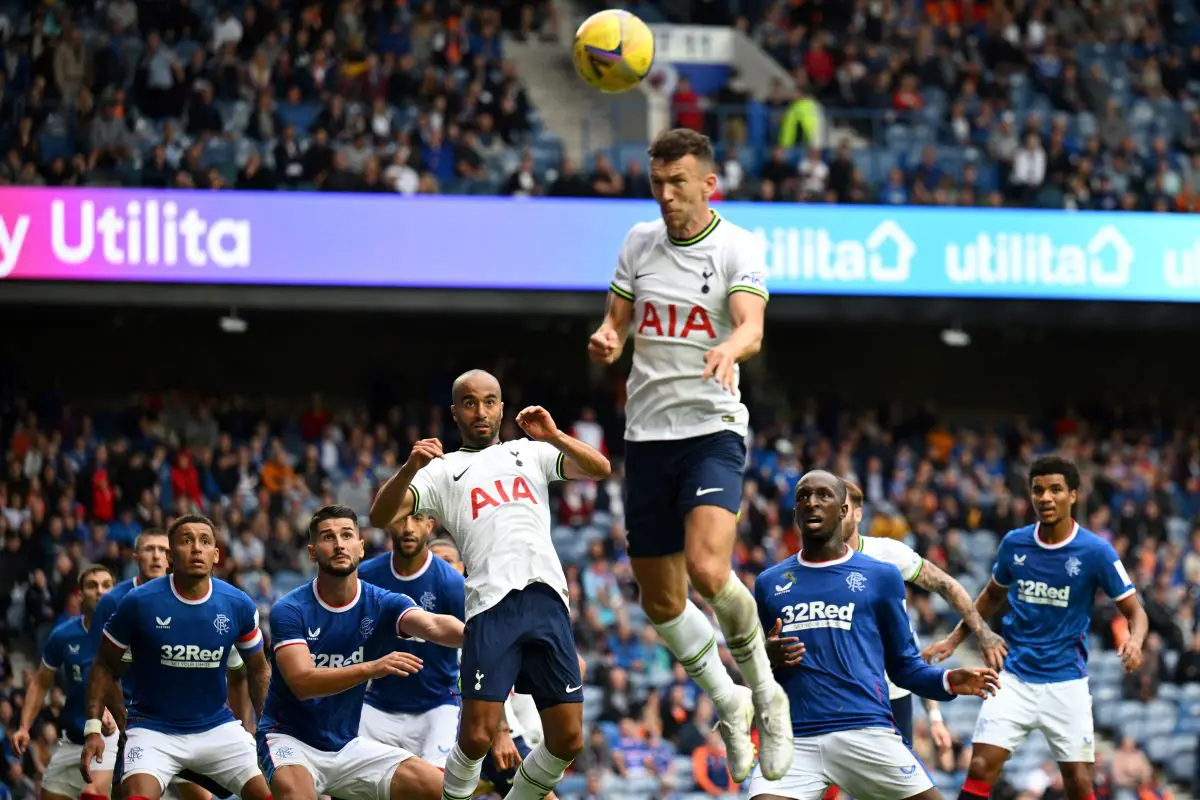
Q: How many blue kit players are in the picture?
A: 7